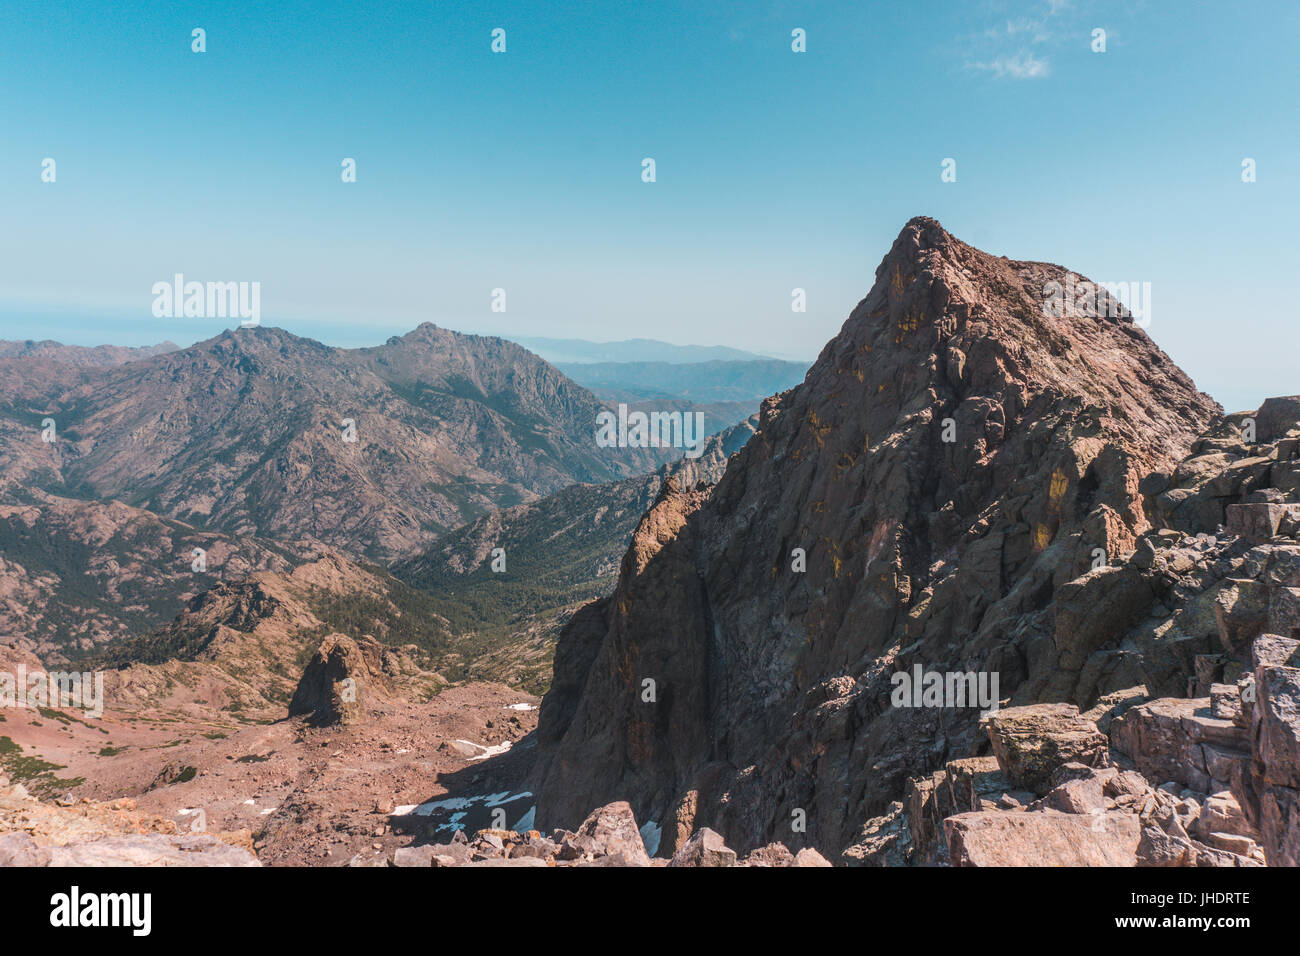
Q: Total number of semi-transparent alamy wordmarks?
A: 5